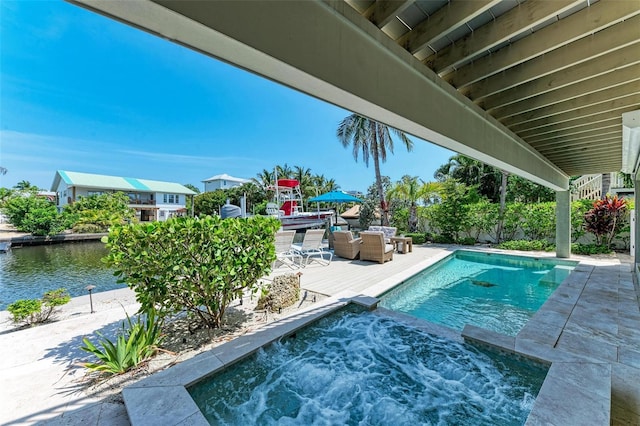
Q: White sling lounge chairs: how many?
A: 2